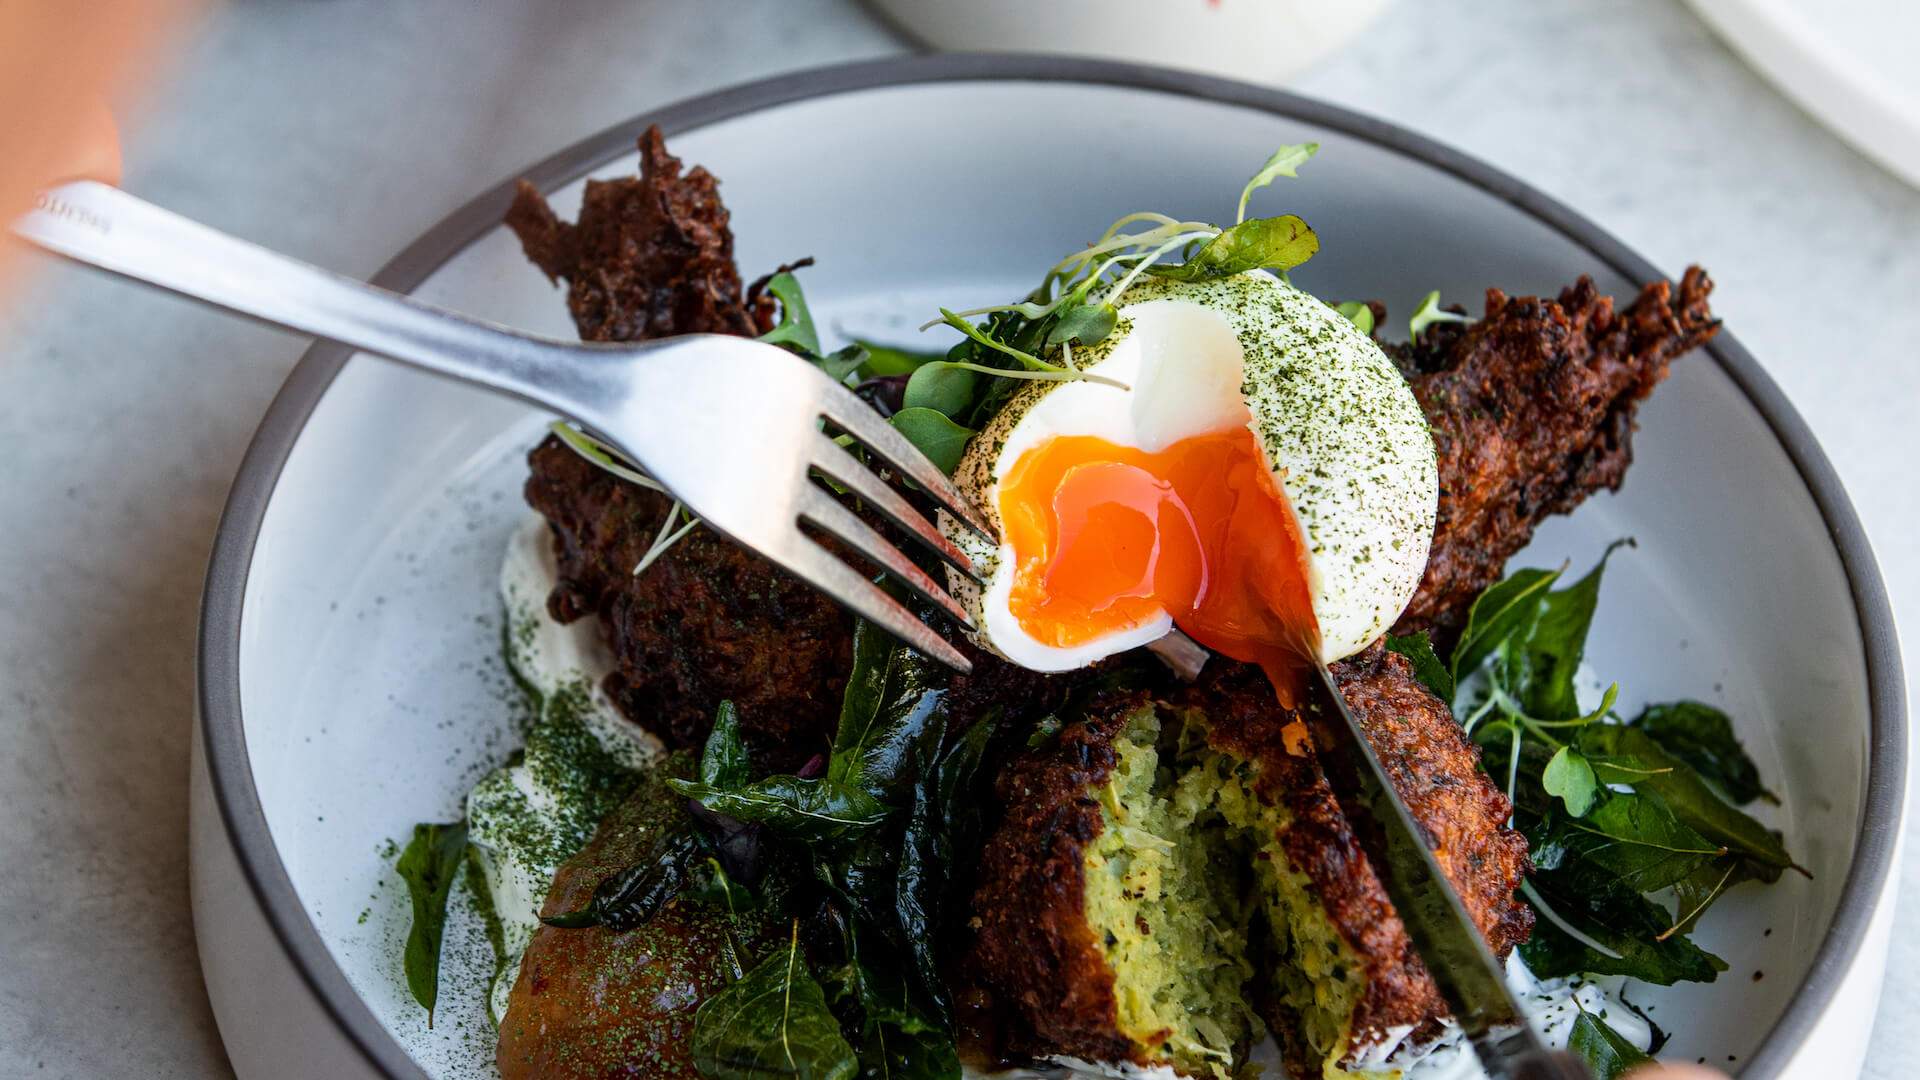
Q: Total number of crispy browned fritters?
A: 3